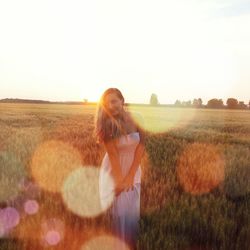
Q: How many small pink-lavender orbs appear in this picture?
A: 3